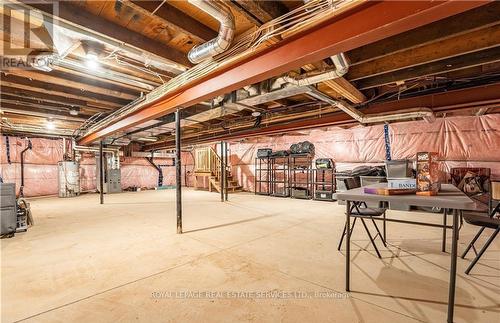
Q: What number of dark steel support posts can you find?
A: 4